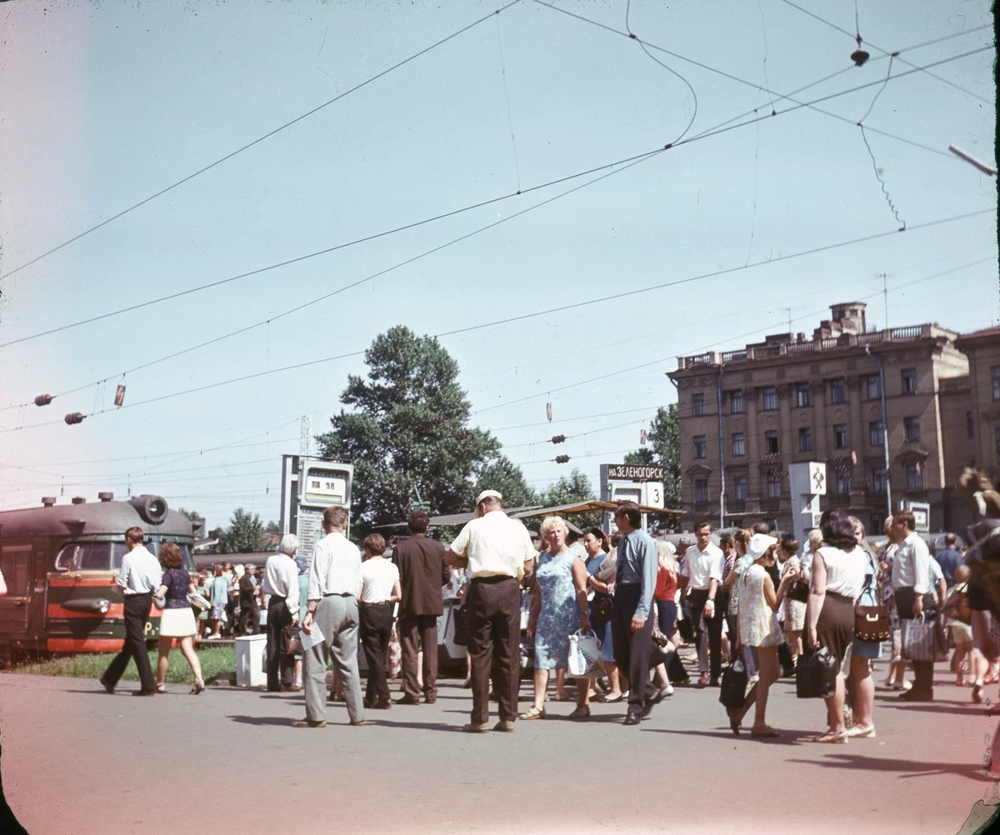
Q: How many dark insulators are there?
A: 5